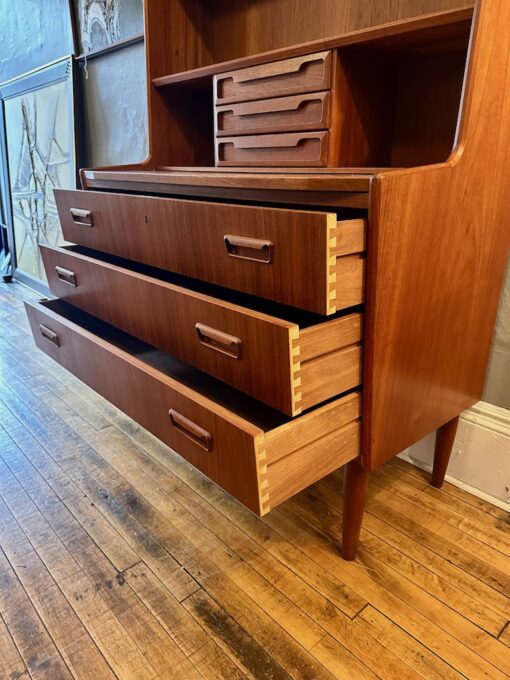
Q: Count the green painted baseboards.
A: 0